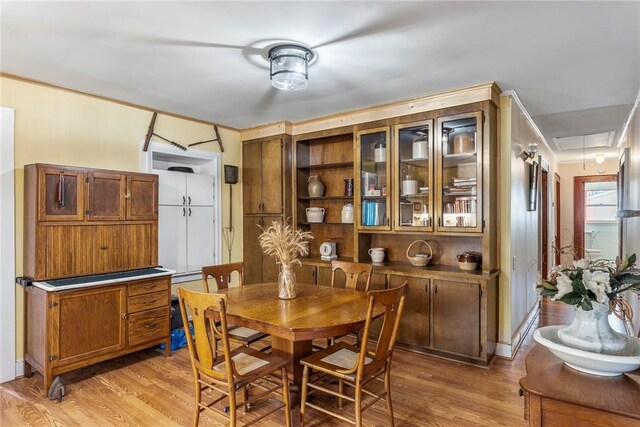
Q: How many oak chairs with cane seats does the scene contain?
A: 4